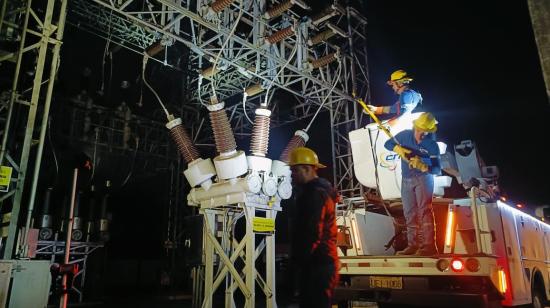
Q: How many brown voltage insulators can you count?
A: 13